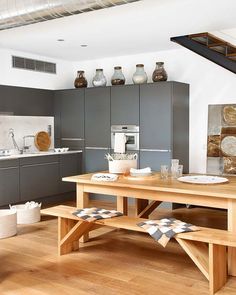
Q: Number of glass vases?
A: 5